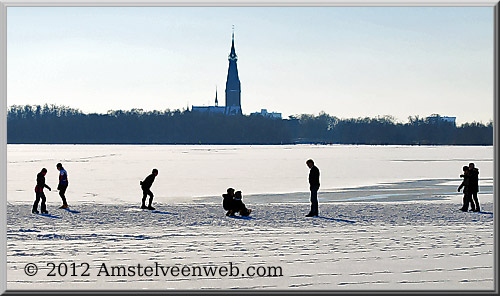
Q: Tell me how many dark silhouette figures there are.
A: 8